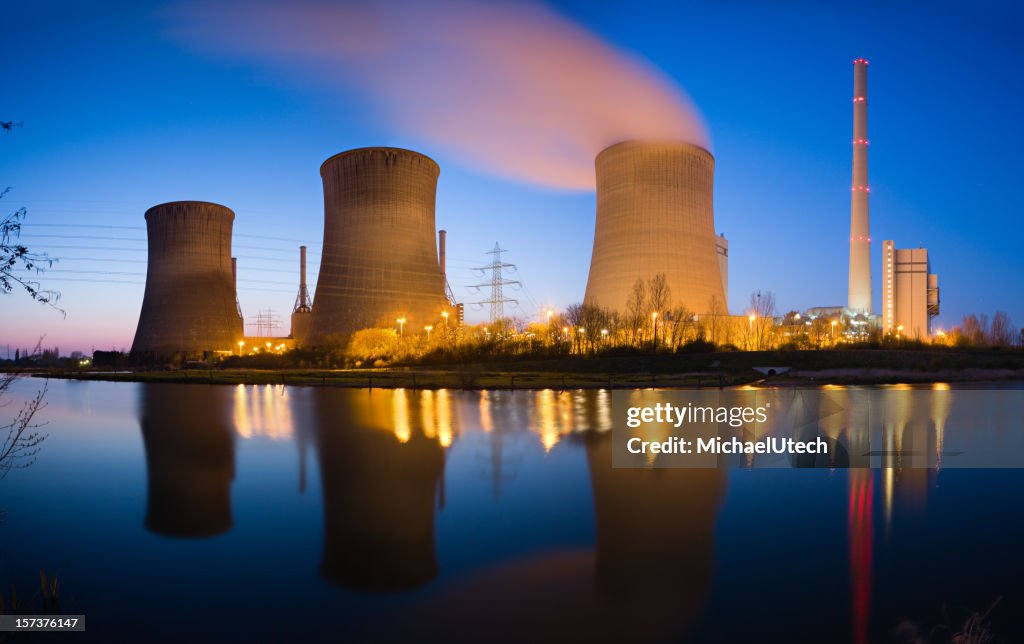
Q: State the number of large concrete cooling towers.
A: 3